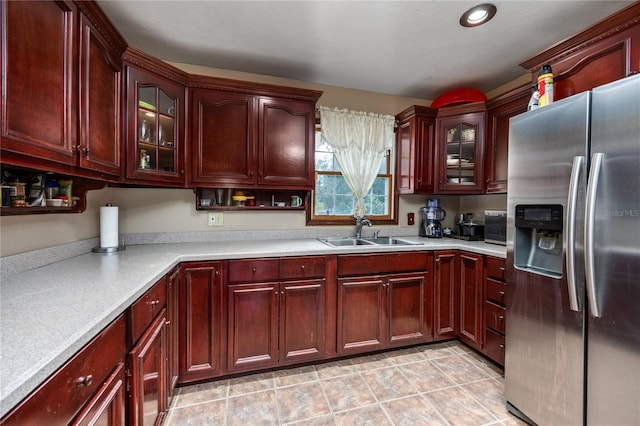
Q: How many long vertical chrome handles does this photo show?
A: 2